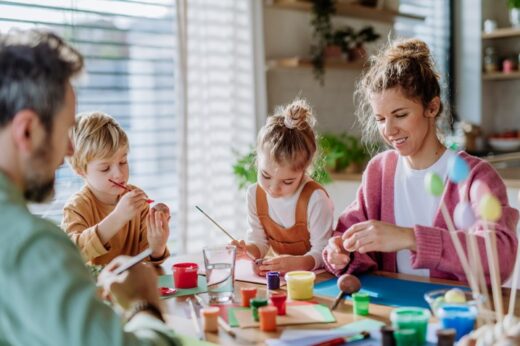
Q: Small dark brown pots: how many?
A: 2